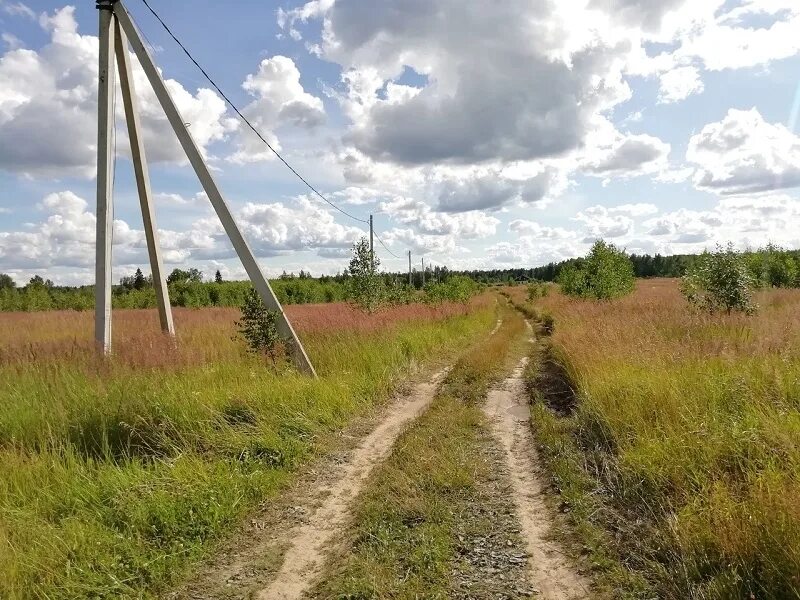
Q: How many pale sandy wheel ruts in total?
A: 2